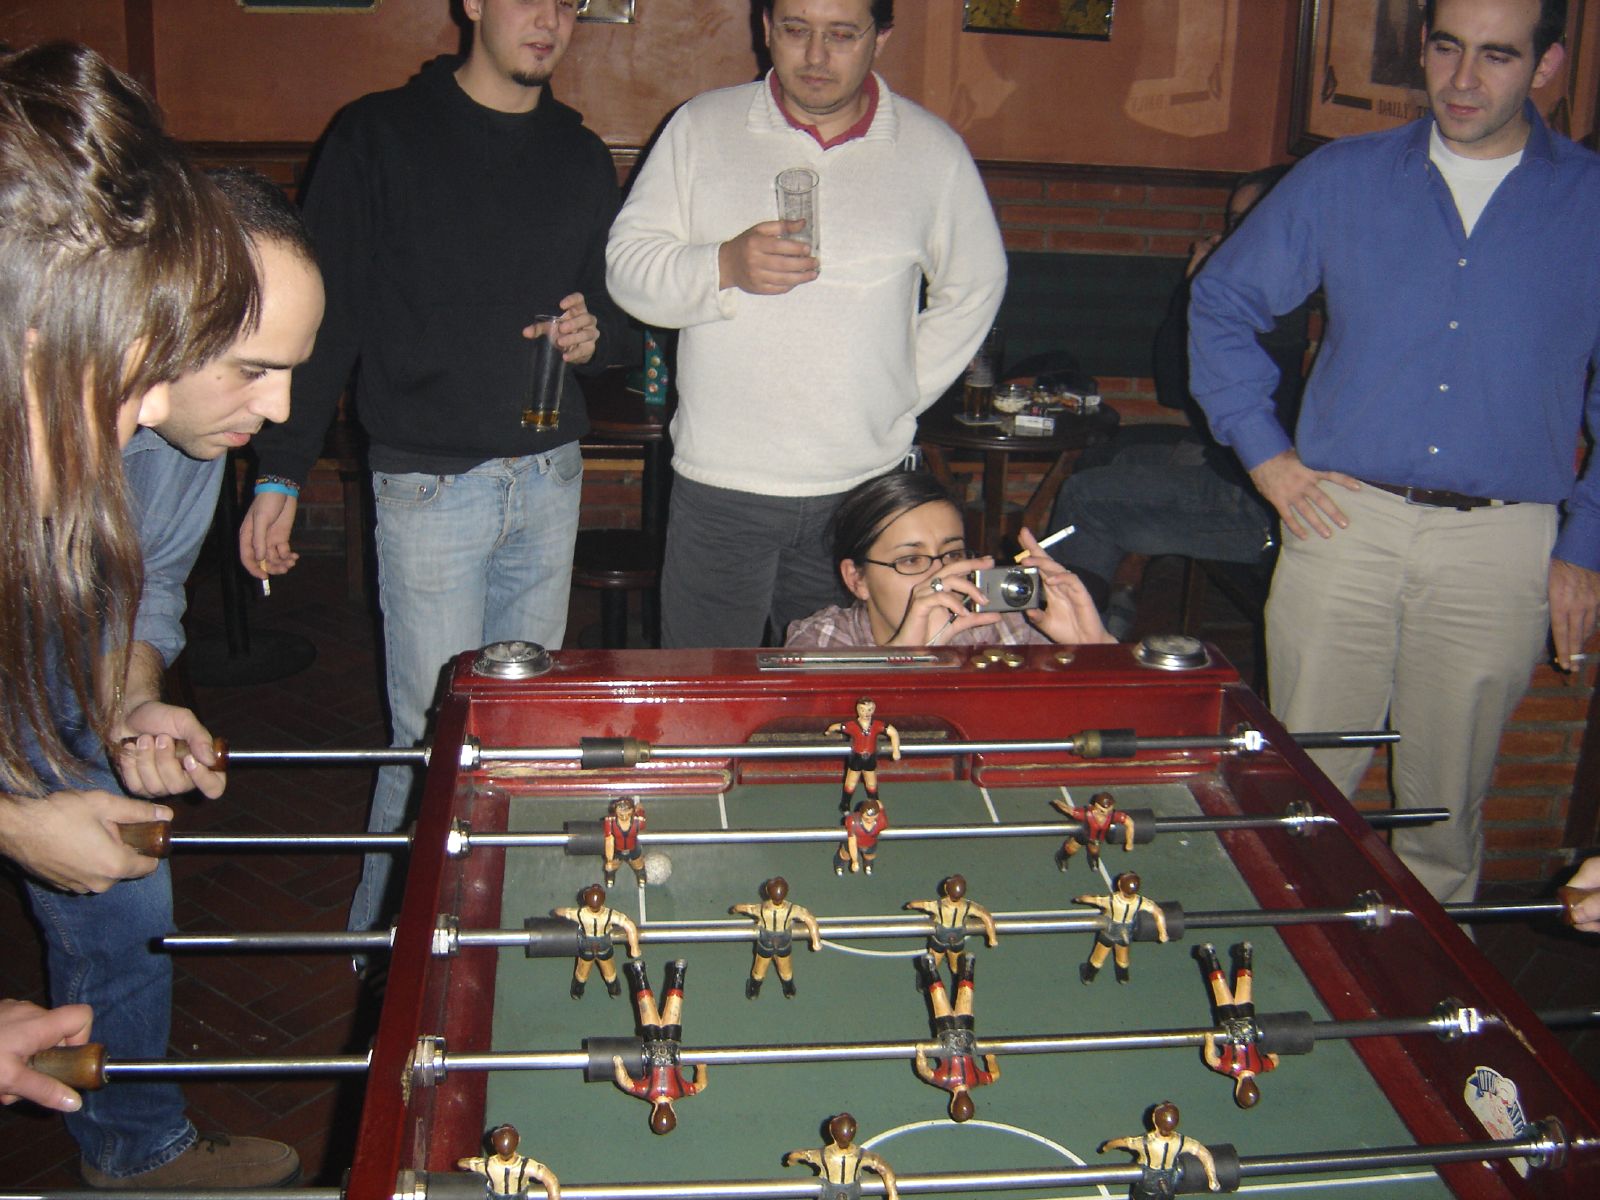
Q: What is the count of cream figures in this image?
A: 7